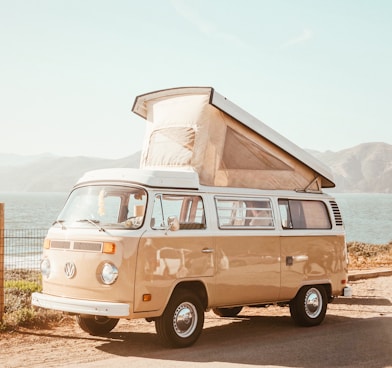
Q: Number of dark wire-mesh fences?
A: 1